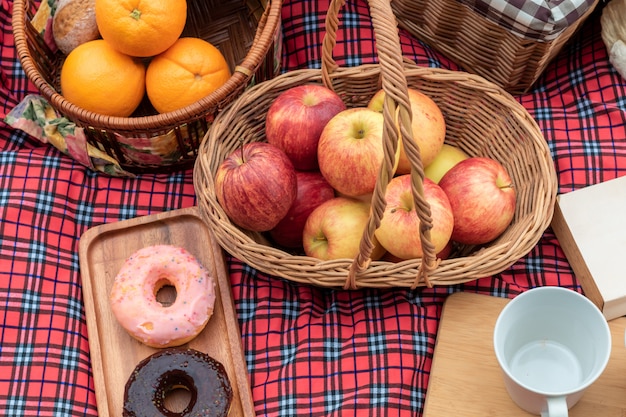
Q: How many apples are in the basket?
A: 9